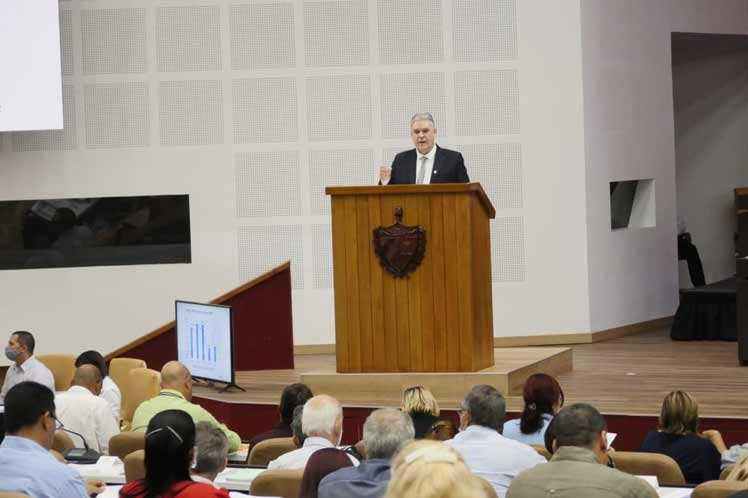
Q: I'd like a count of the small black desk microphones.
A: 1